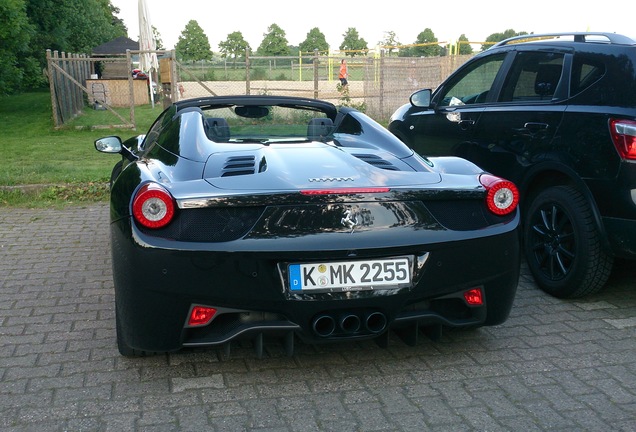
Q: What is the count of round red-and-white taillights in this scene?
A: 2